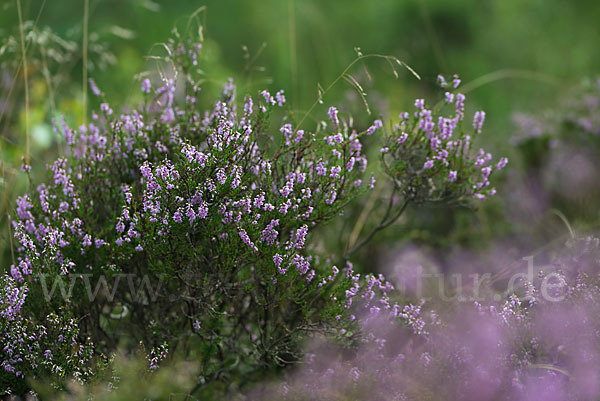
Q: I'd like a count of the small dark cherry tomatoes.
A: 0